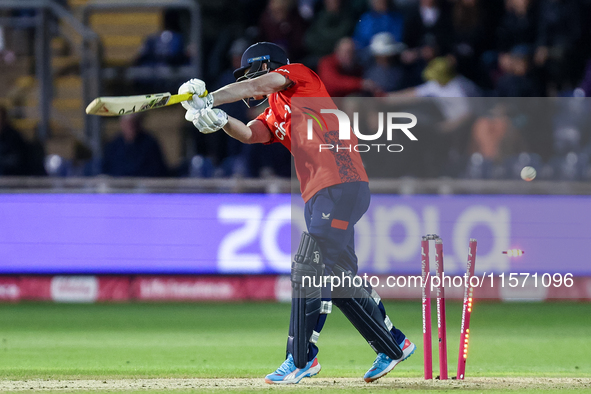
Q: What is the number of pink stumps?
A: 3